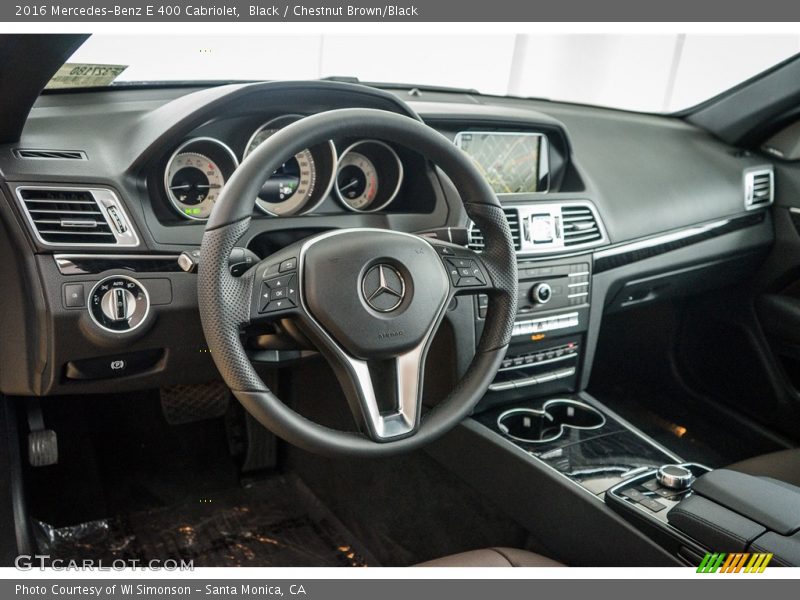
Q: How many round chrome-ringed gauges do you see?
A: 3